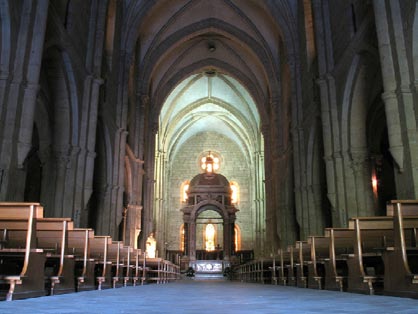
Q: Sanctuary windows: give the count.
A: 6